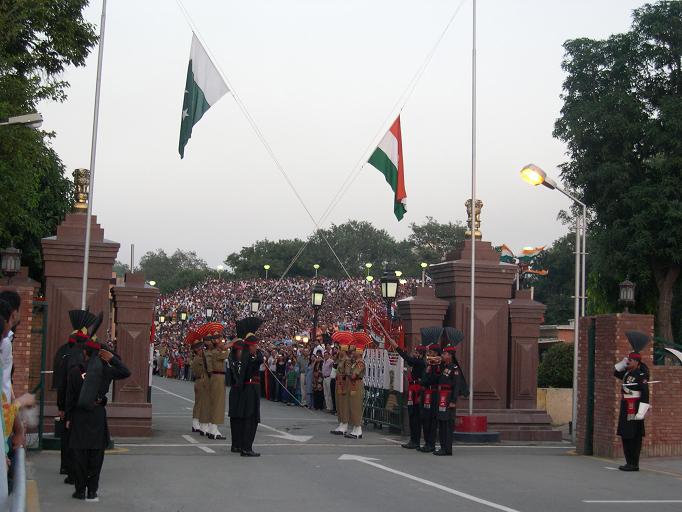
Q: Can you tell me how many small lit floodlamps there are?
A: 9